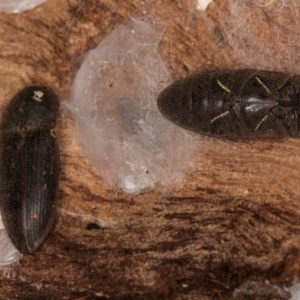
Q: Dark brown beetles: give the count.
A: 2